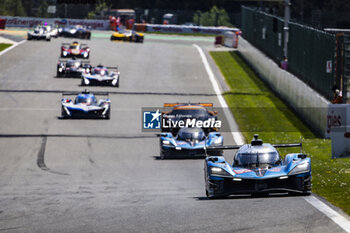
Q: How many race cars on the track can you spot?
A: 11